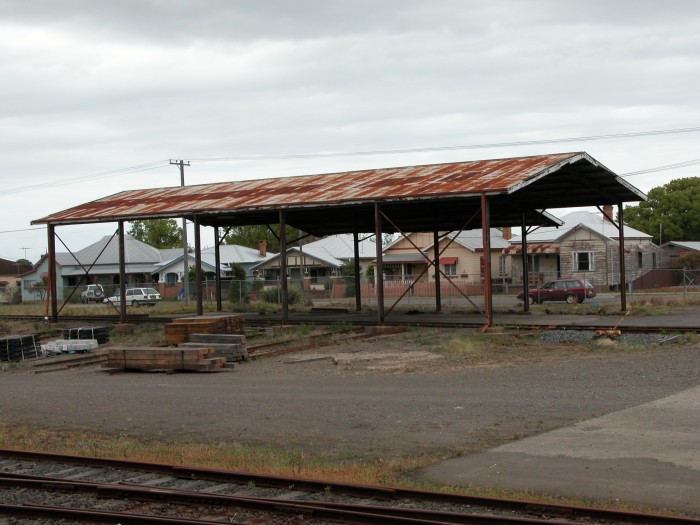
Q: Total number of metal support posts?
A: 11